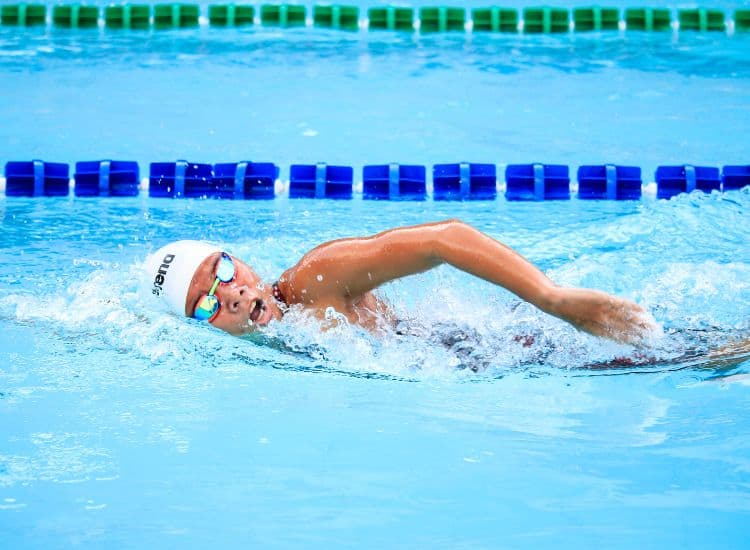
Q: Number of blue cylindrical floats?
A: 11